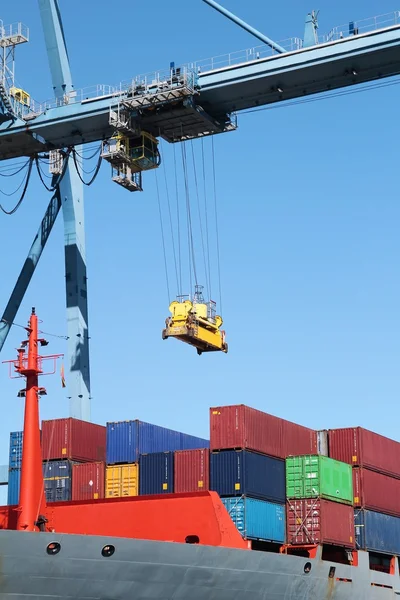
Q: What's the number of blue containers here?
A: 8